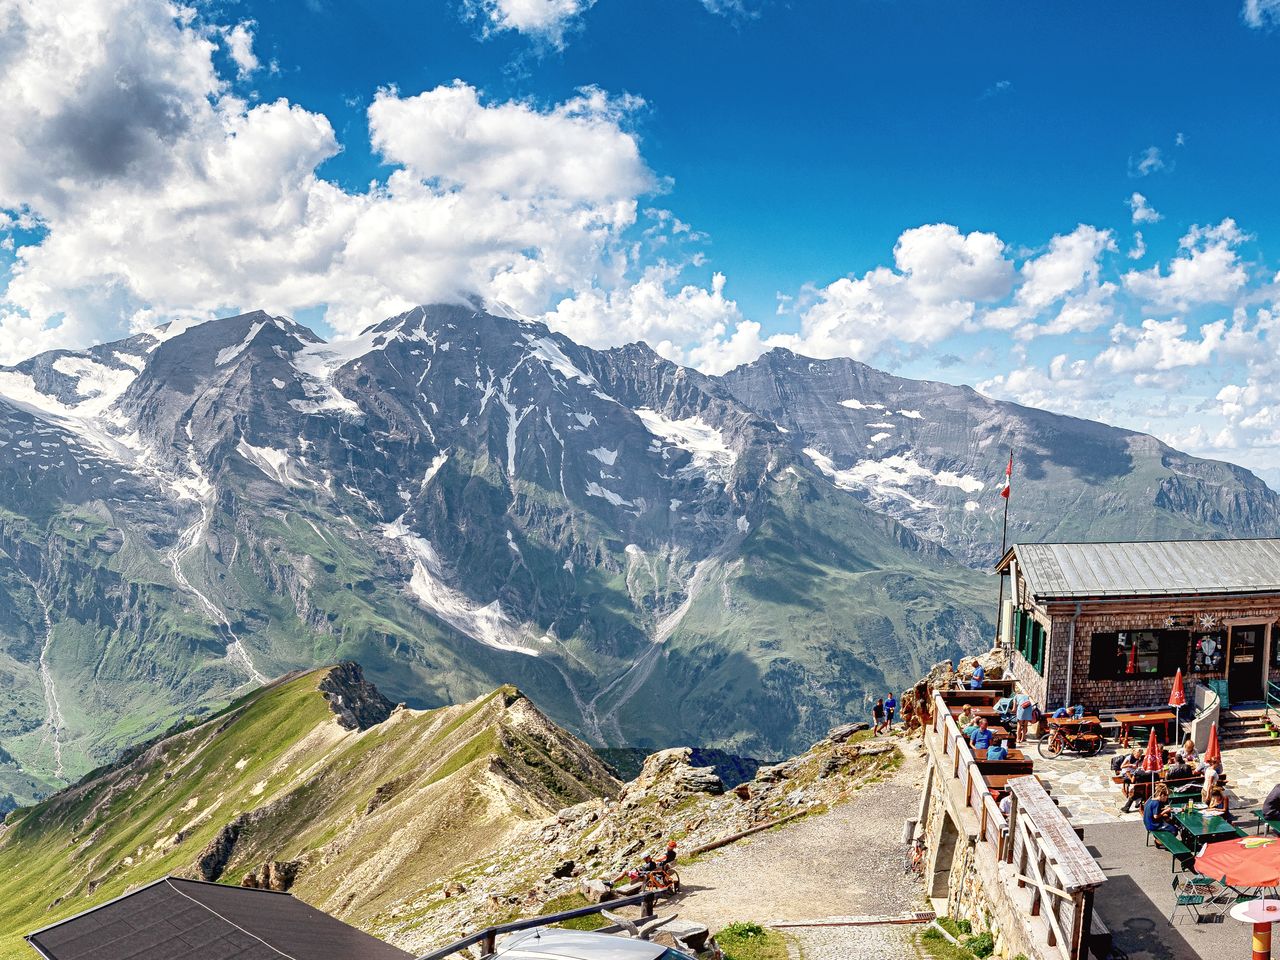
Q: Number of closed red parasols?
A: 3